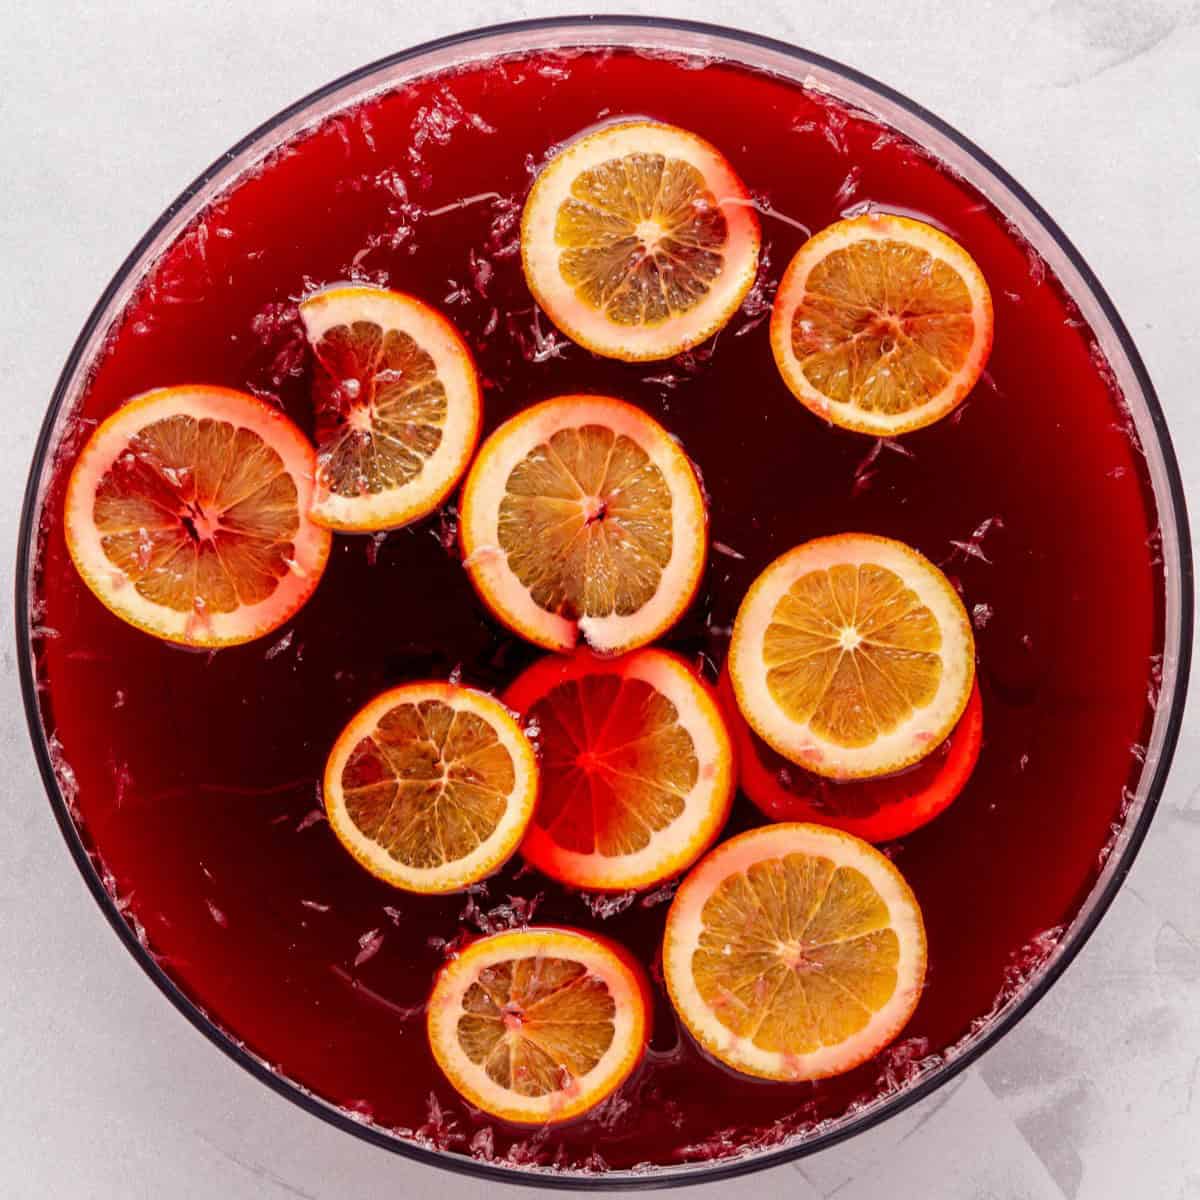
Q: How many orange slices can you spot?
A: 11